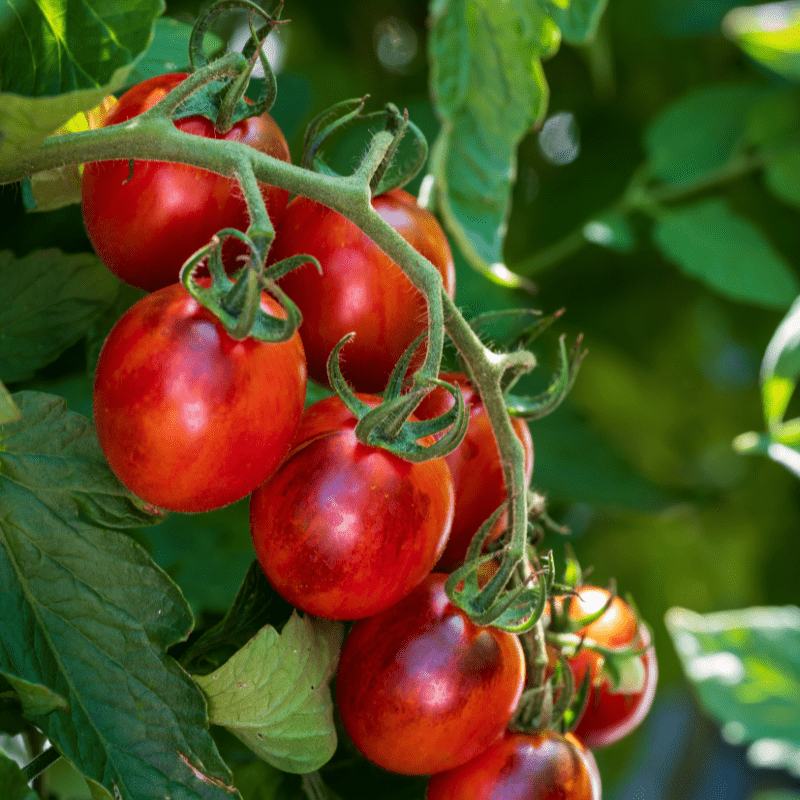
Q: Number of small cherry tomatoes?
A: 9